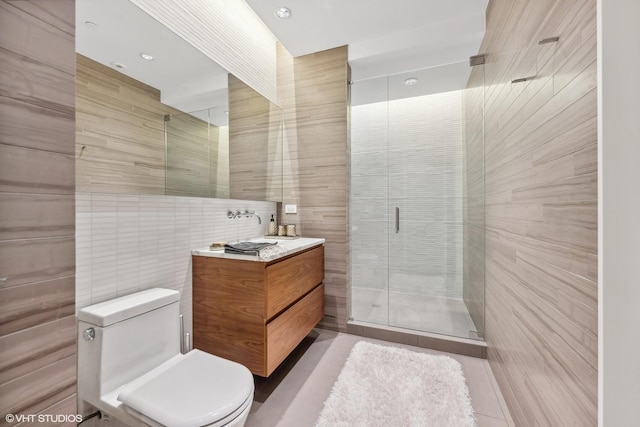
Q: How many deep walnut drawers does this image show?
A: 2